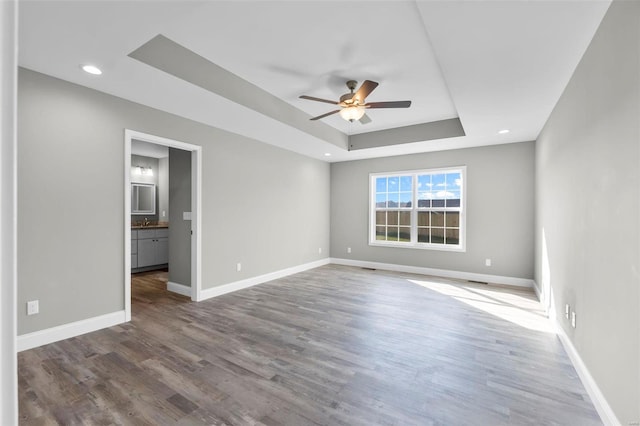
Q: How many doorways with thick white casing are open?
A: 1